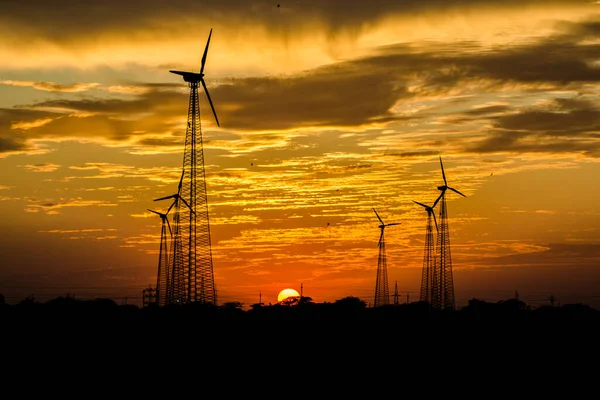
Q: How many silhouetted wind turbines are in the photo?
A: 6